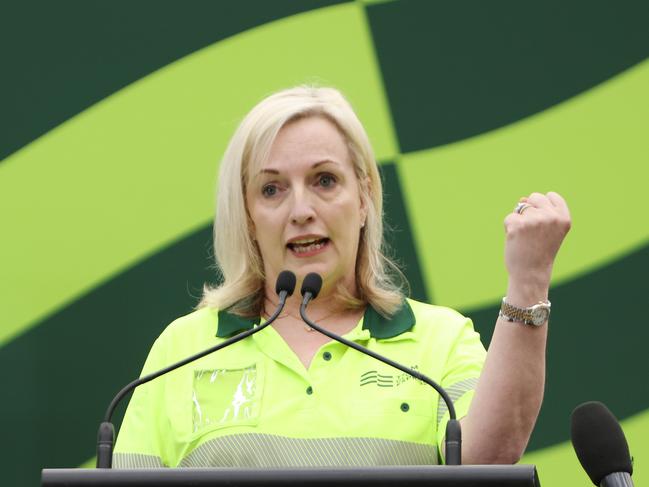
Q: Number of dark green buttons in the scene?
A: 3